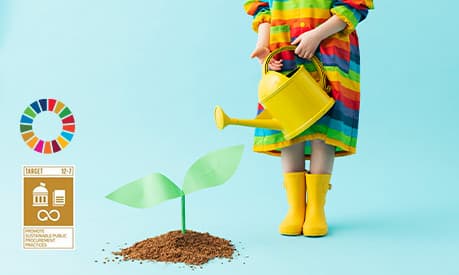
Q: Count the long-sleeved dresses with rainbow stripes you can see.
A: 1